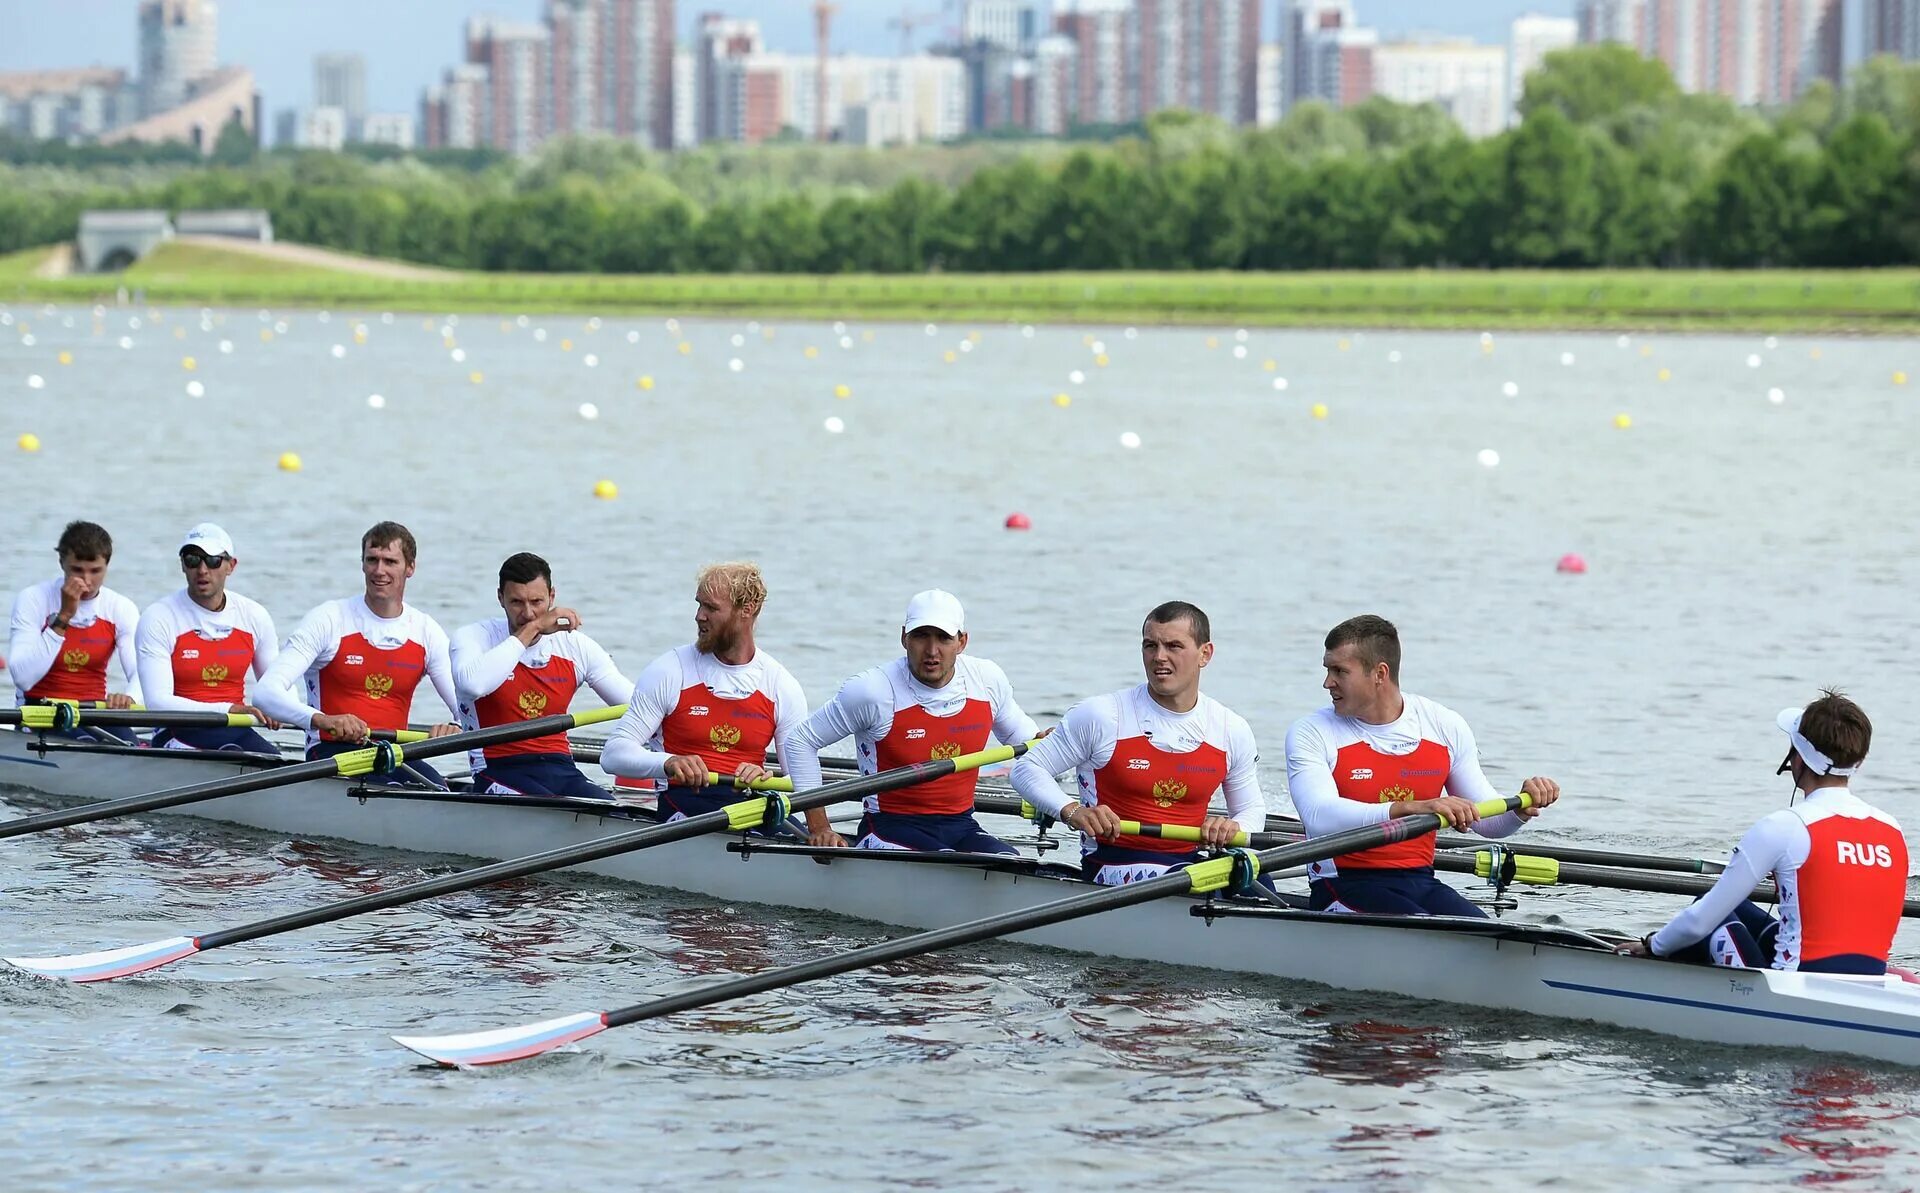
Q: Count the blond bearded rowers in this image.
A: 1